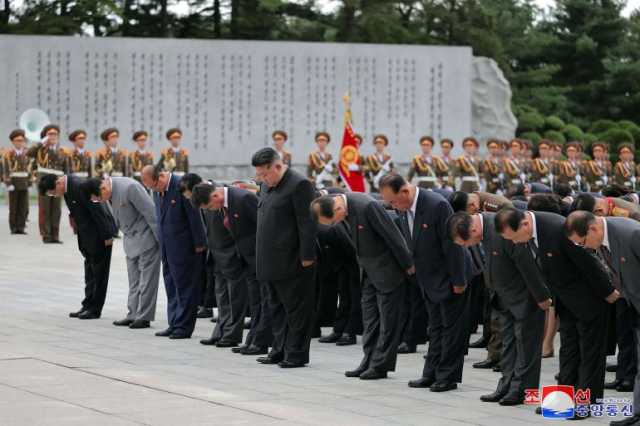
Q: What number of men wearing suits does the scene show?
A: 11